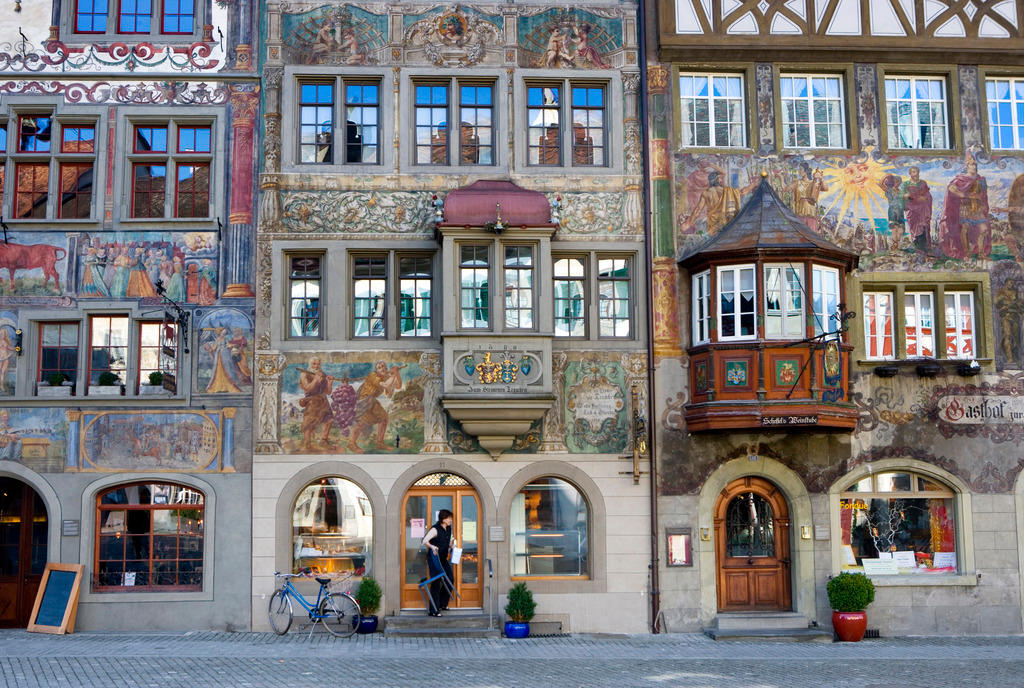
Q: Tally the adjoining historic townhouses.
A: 3